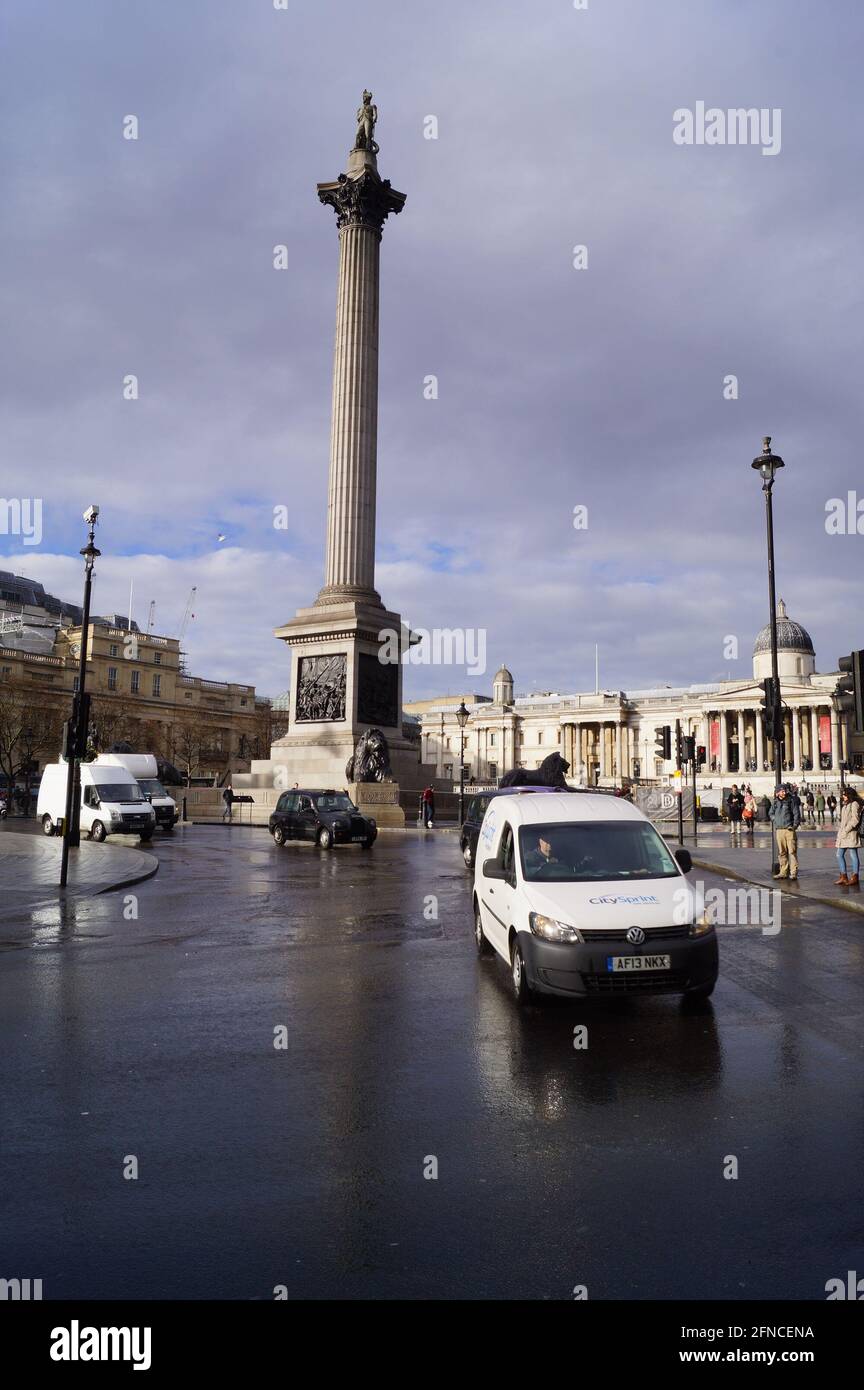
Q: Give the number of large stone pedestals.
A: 1